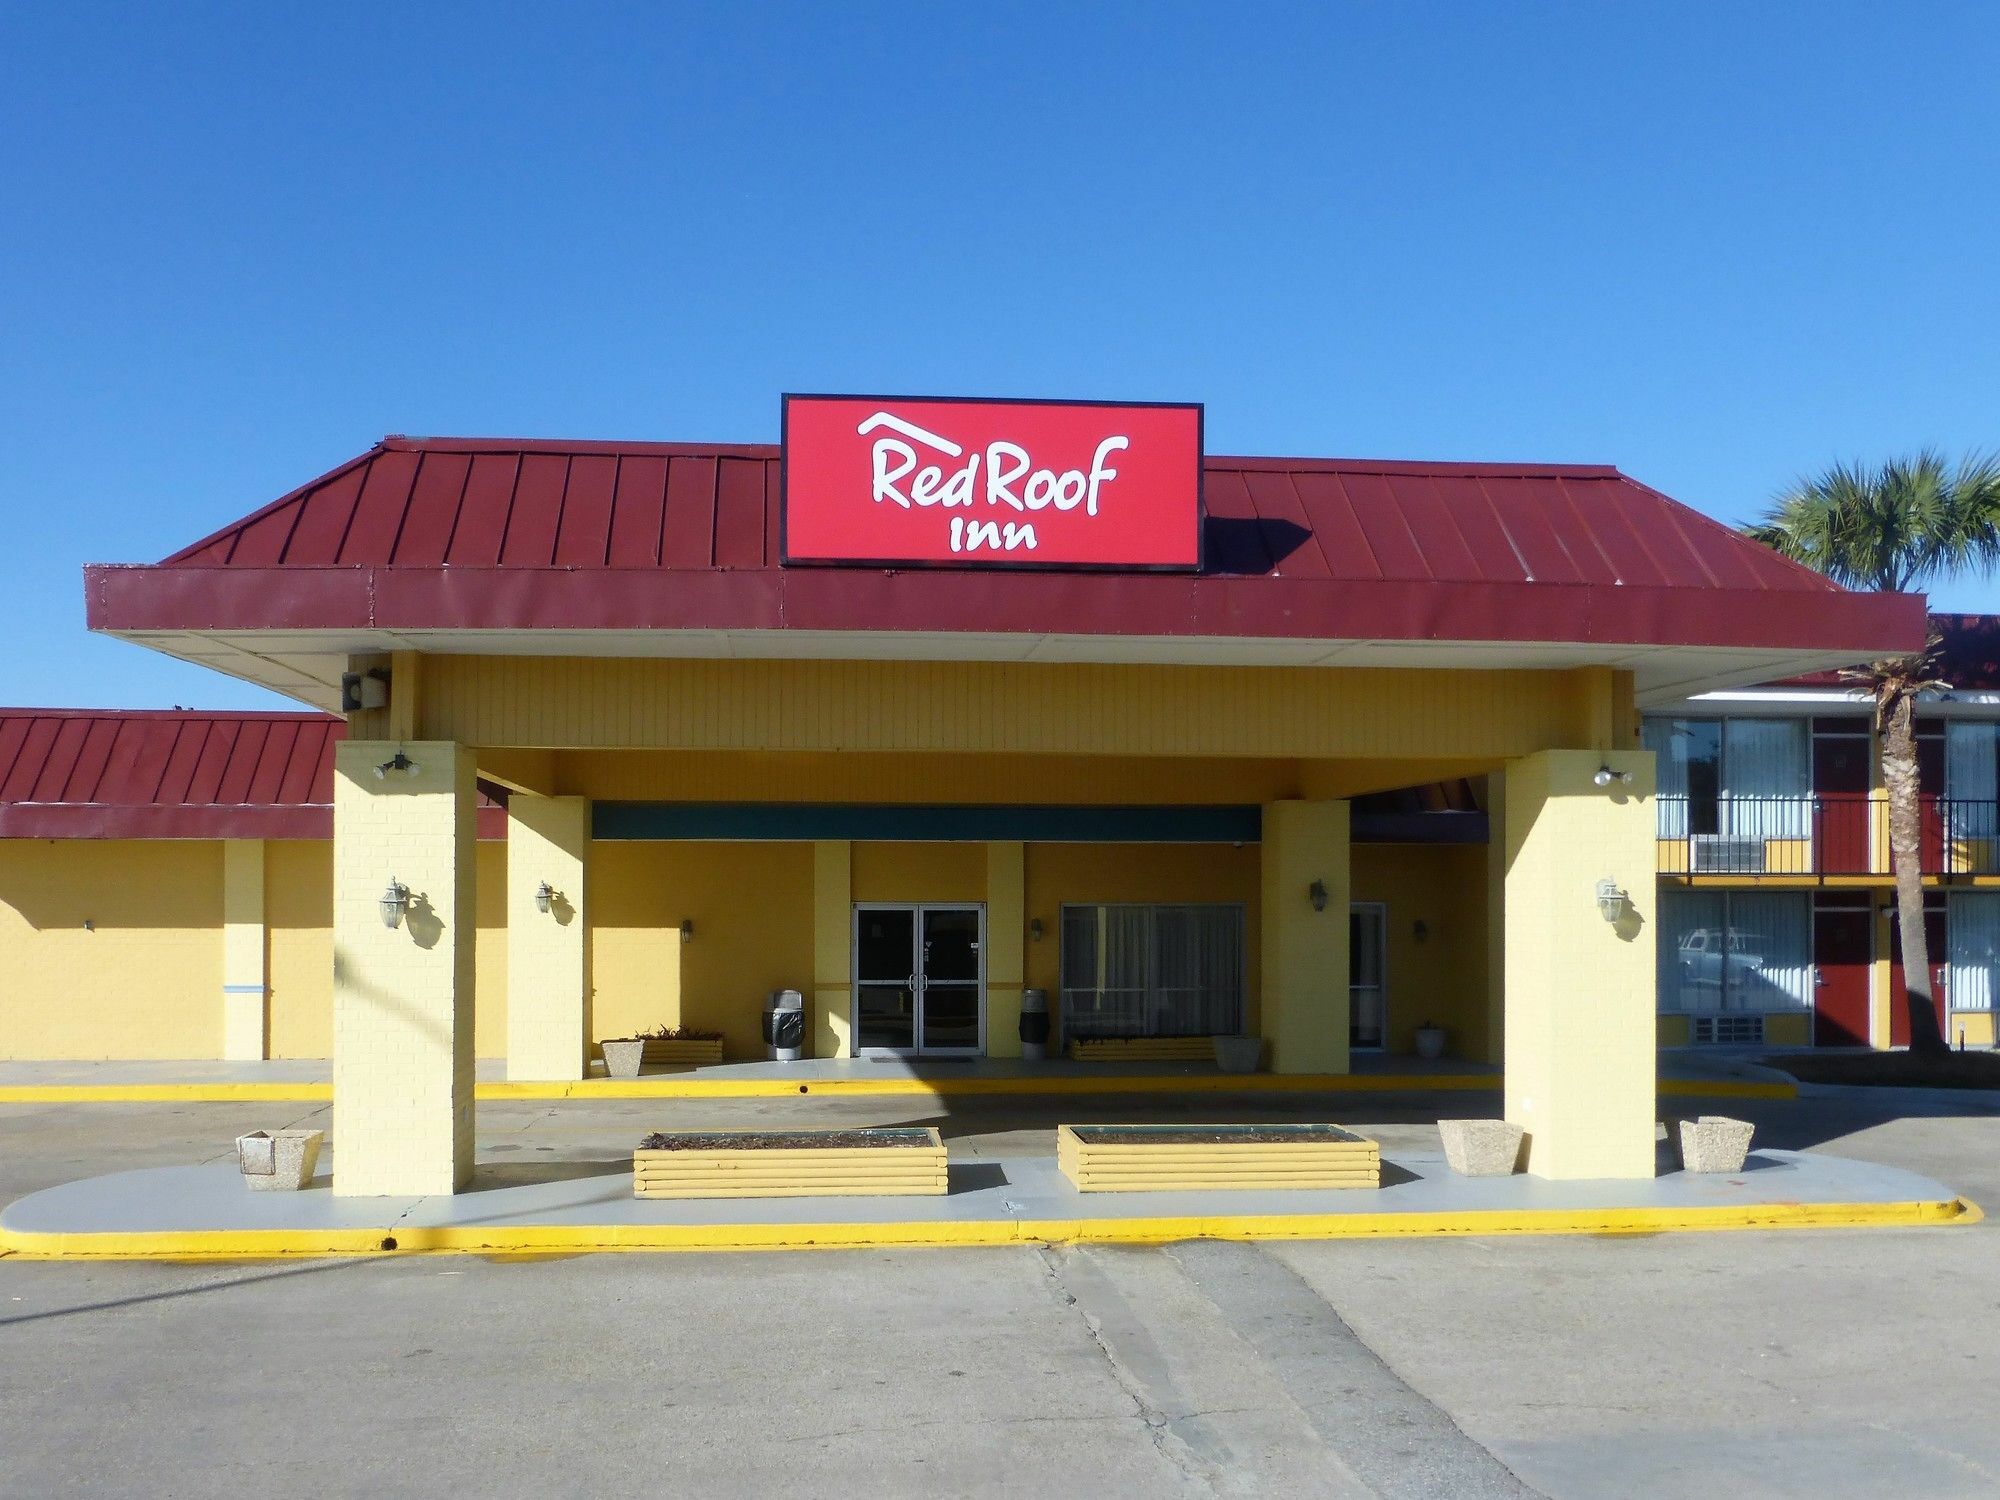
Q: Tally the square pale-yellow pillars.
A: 4